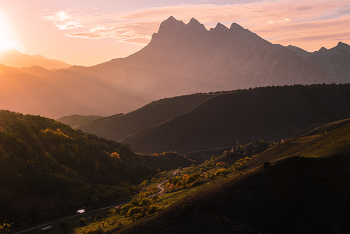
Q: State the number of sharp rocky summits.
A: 4